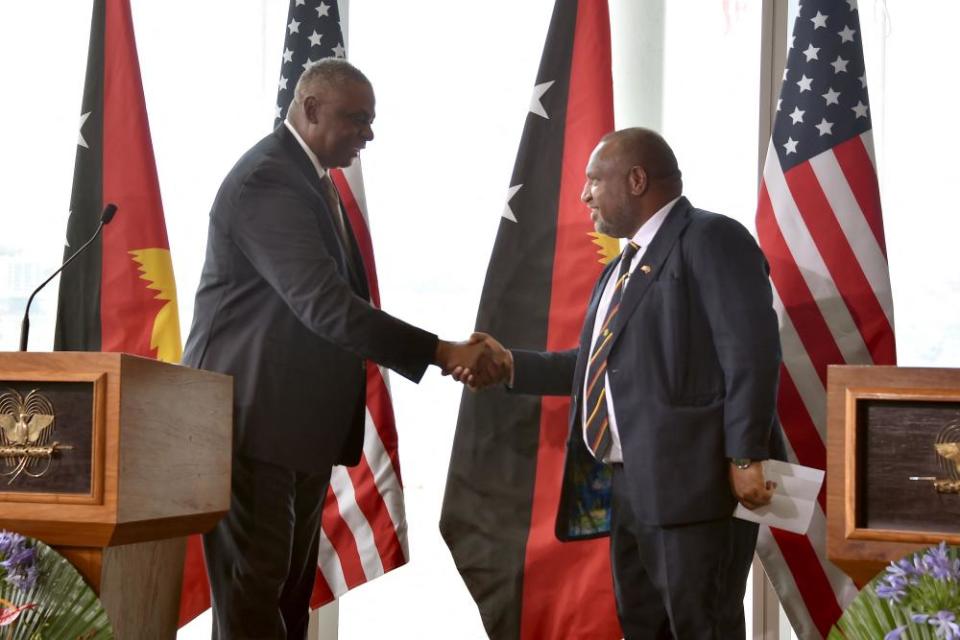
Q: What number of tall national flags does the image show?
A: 4